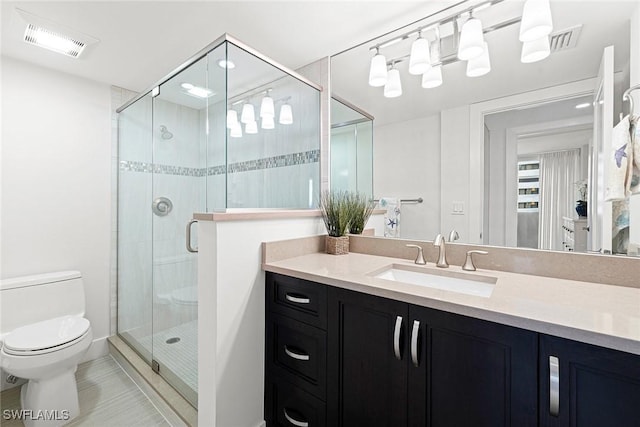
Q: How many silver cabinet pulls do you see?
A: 6